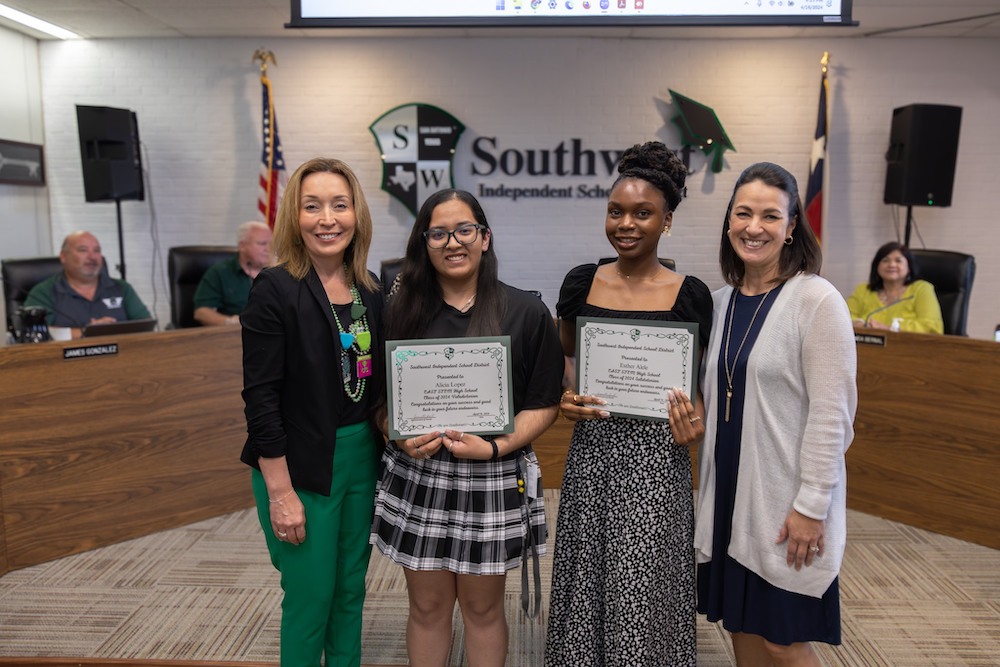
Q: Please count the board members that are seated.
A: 3